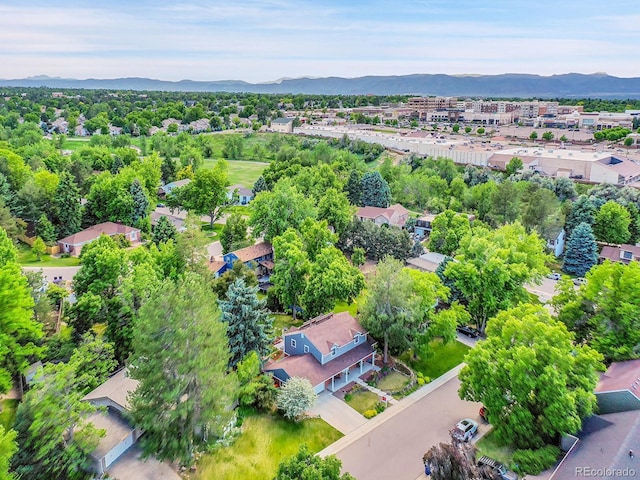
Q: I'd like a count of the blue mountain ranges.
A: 1